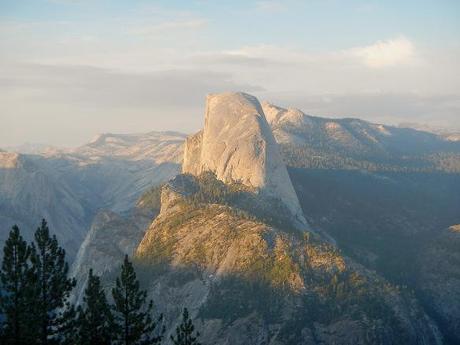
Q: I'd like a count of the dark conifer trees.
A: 5